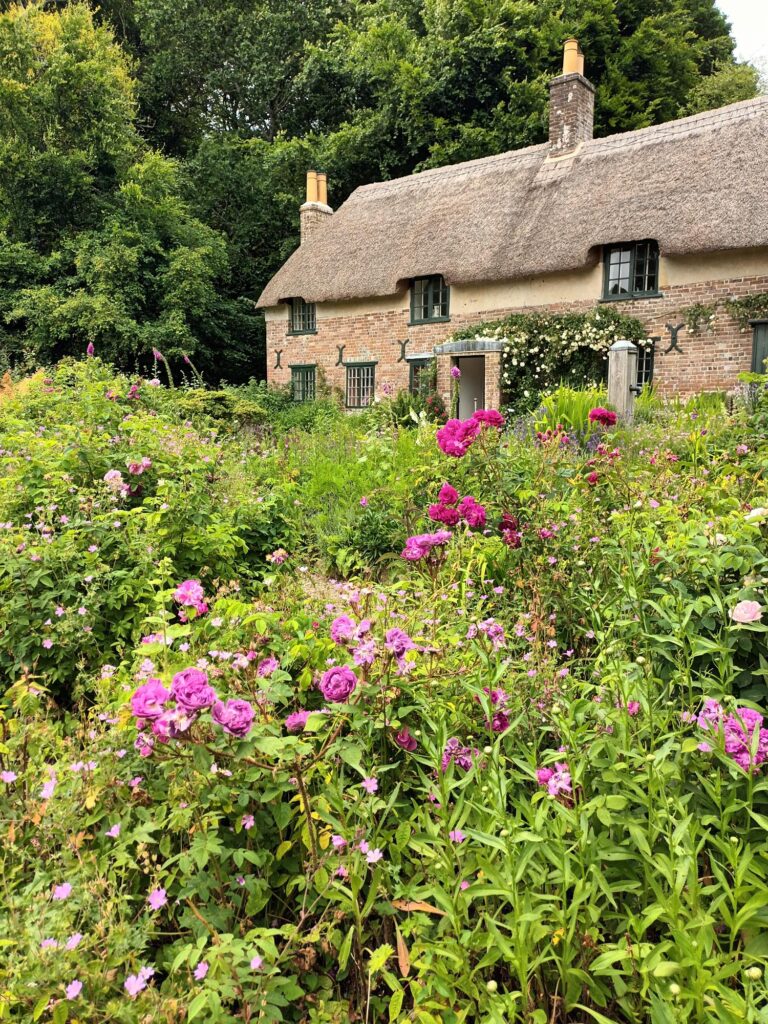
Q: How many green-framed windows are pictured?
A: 7